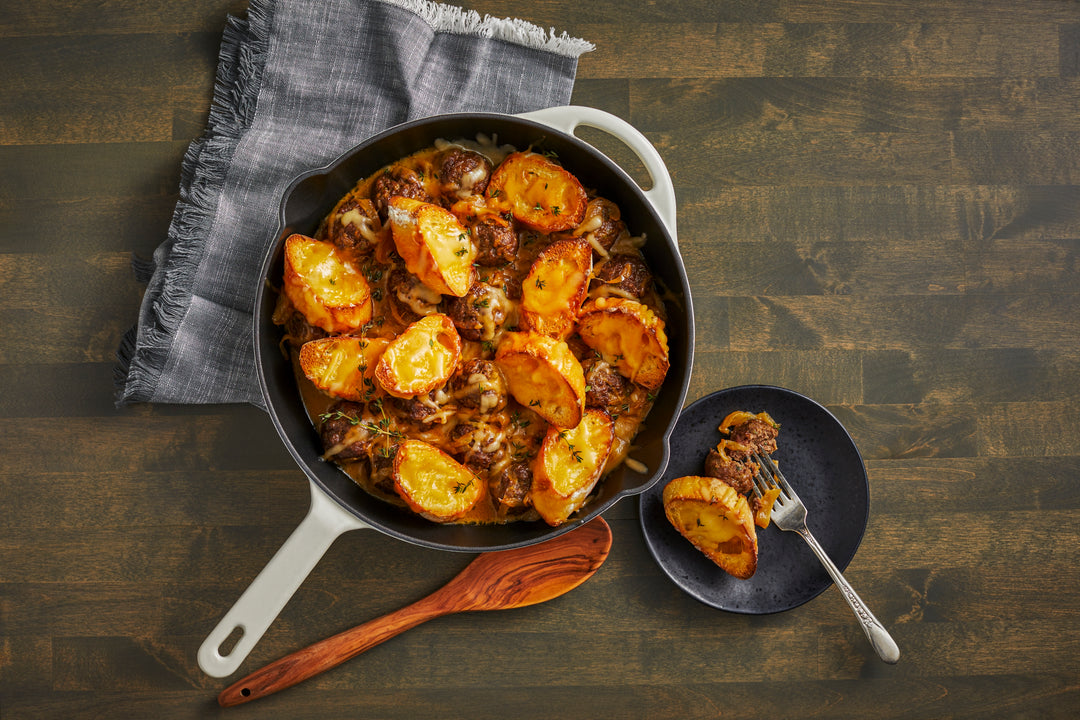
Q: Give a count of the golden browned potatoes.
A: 11